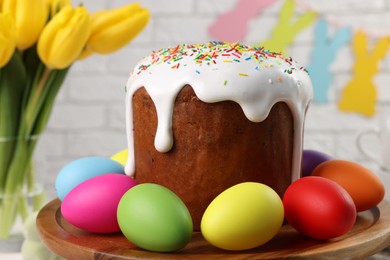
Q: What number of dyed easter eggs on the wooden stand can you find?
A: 8